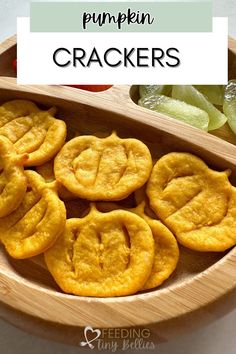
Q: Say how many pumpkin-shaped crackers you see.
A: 7